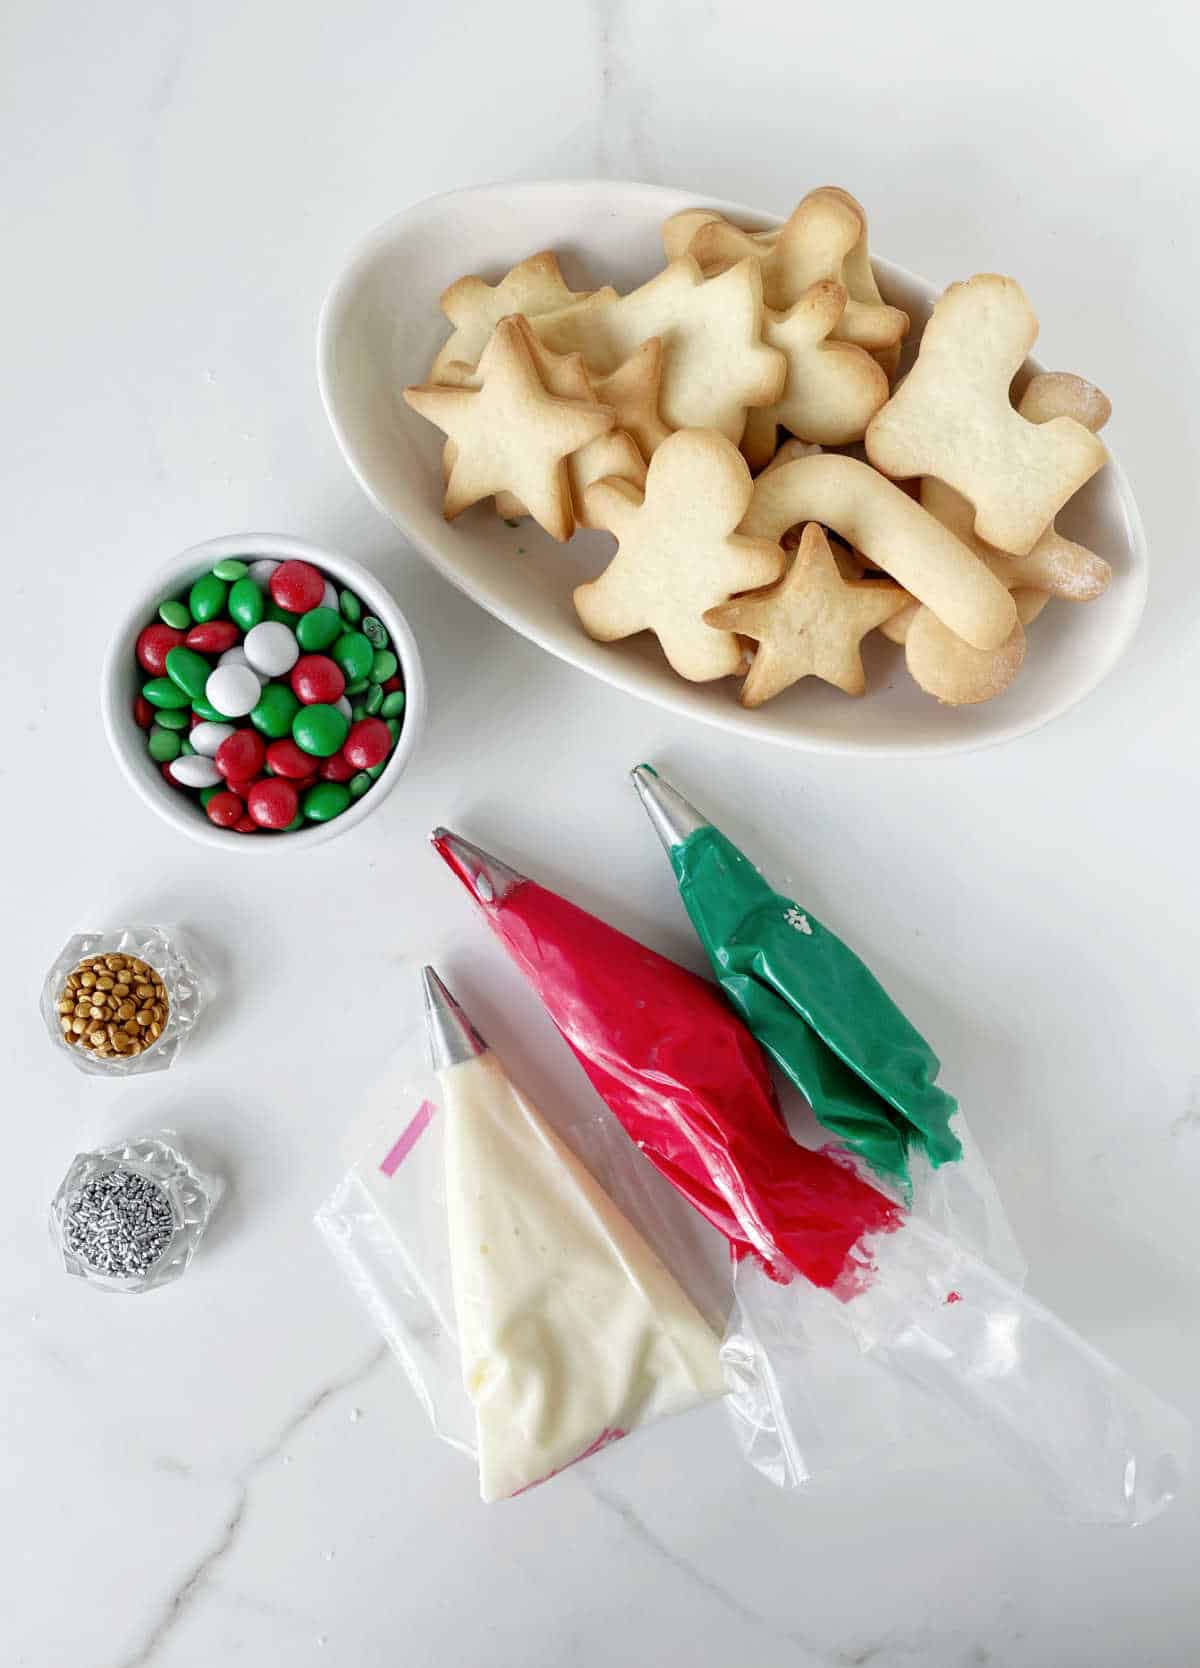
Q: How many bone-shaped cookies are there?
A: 0